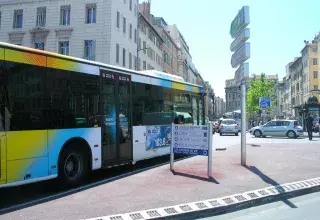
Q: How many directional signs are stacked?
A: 4